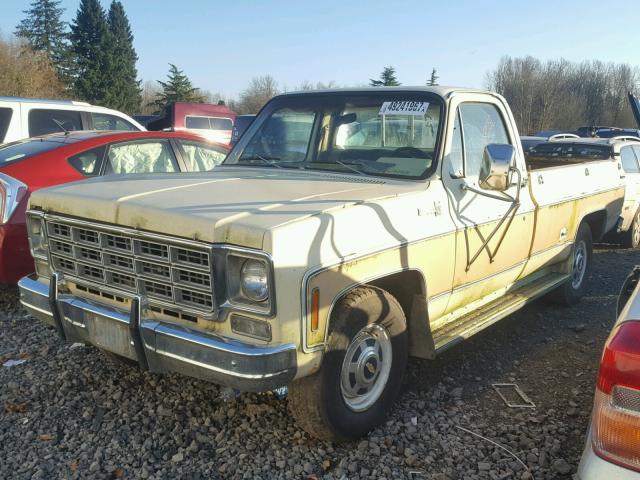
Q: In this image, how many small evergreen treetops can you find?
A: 3